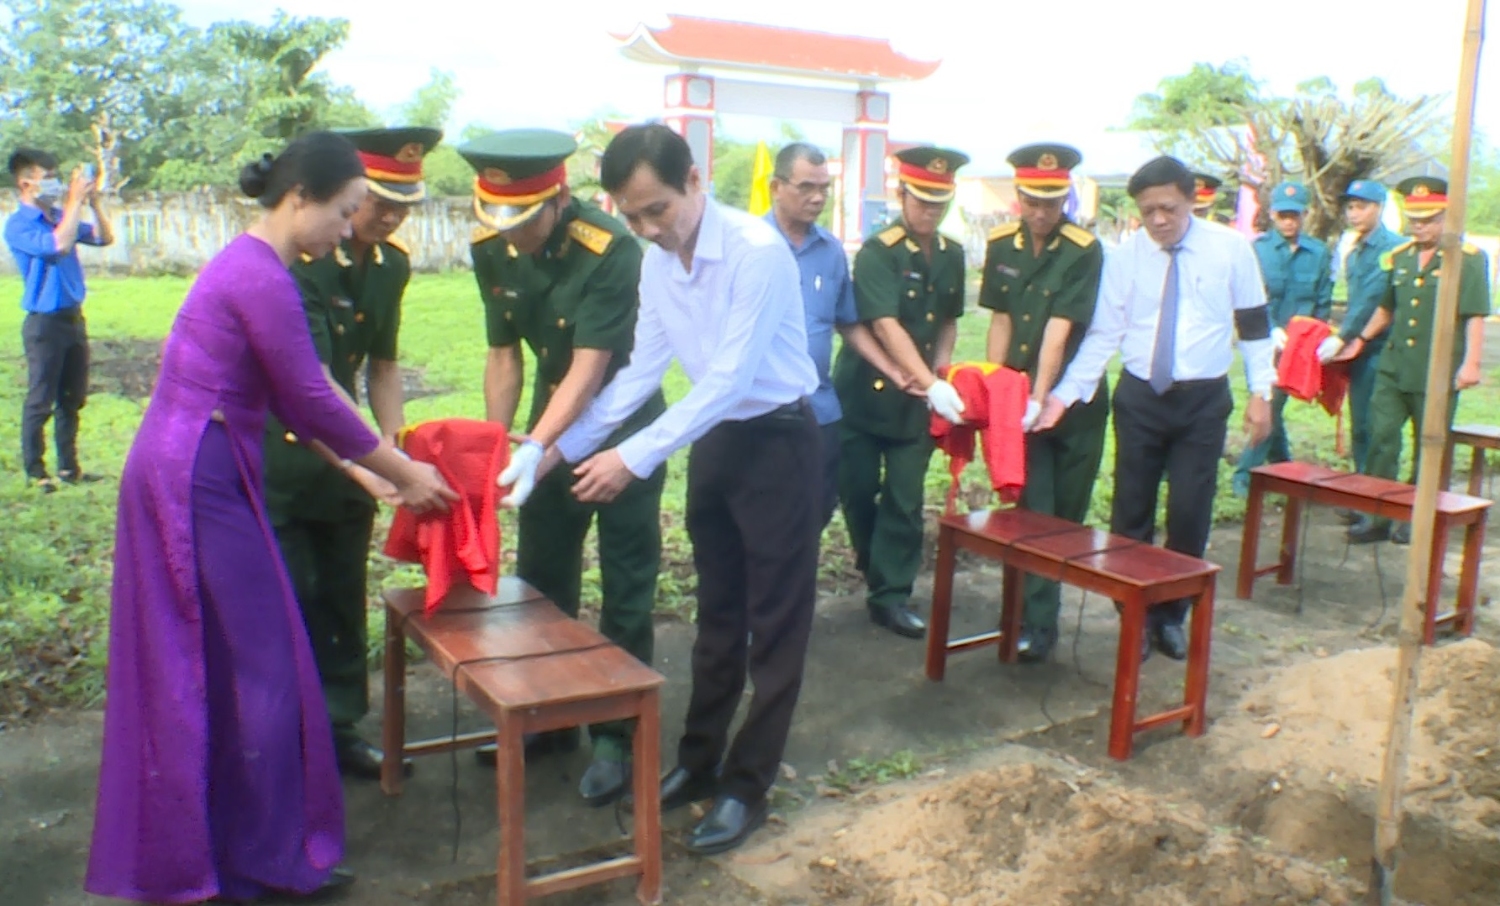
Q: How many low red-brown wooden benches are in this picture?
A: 4